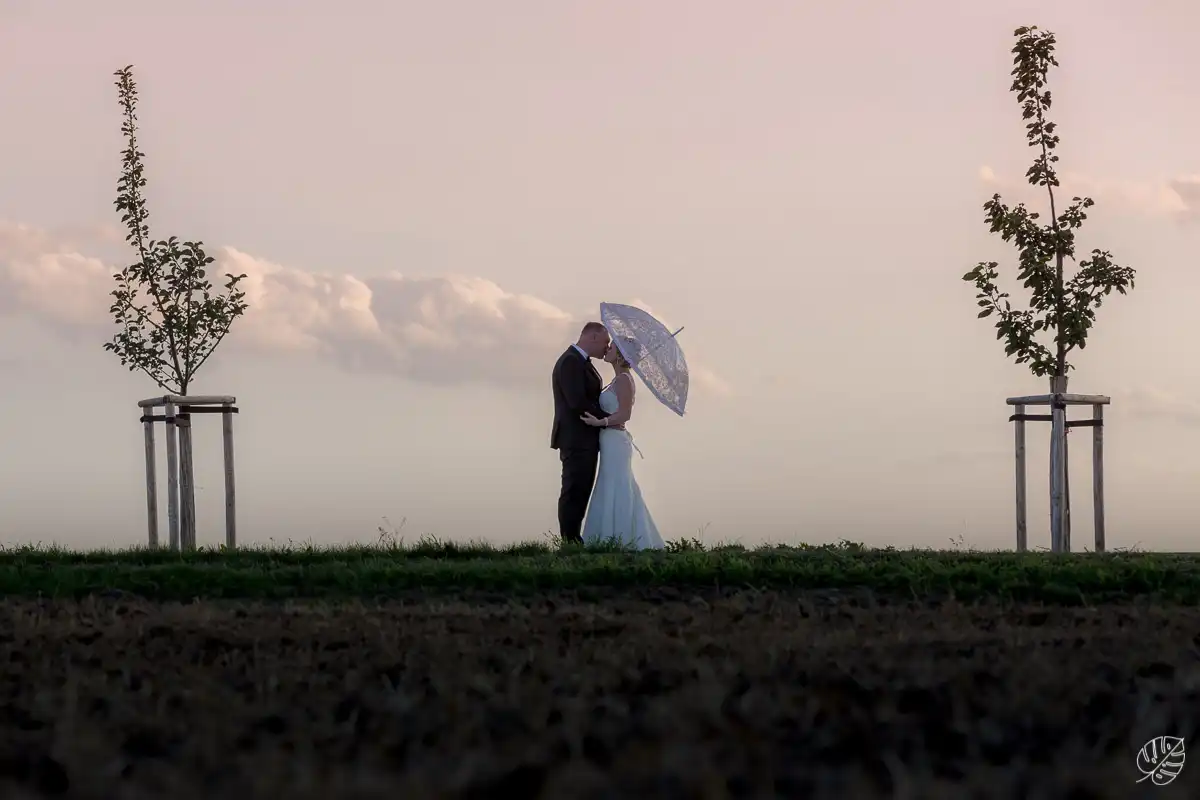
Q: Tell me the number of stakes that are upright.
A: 6